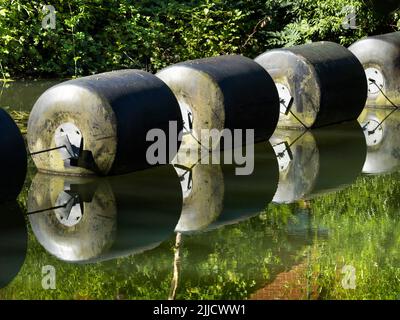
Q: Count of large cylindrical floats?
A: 5